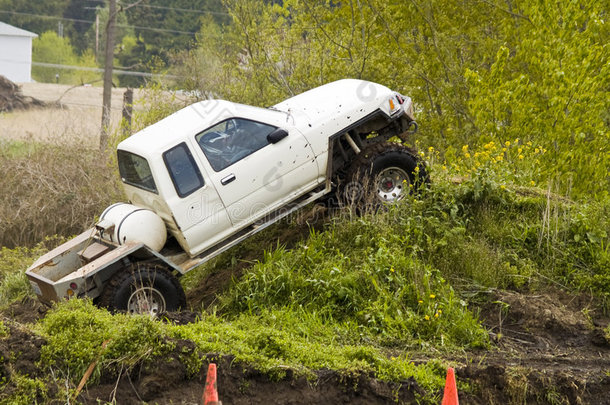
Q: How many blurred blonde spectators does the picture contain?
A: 0